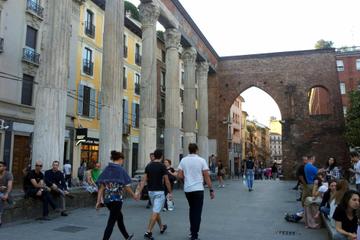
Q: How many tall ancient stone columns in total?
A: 6